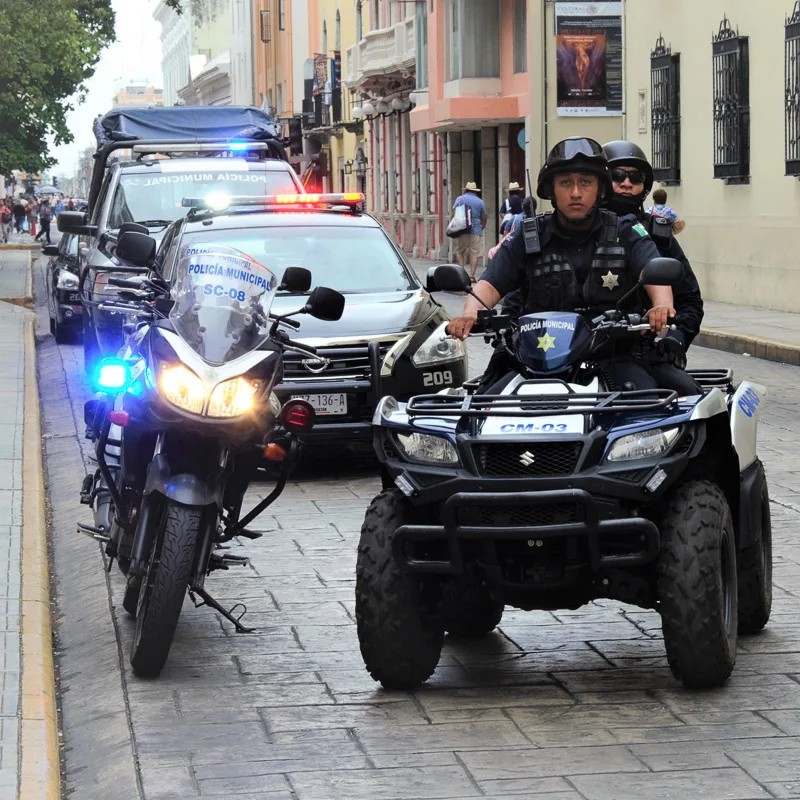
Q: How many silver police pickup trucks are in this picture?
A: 1